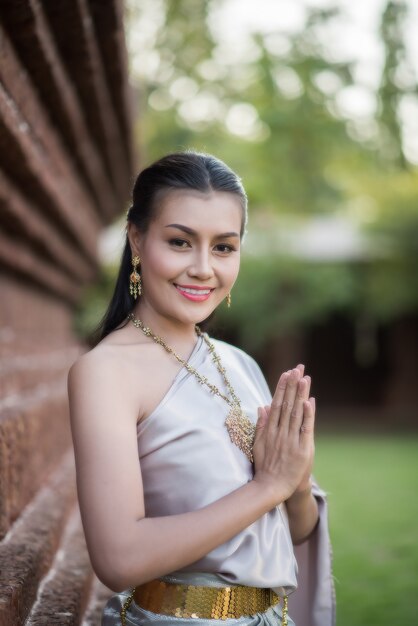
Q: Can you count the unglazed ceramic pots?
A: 0